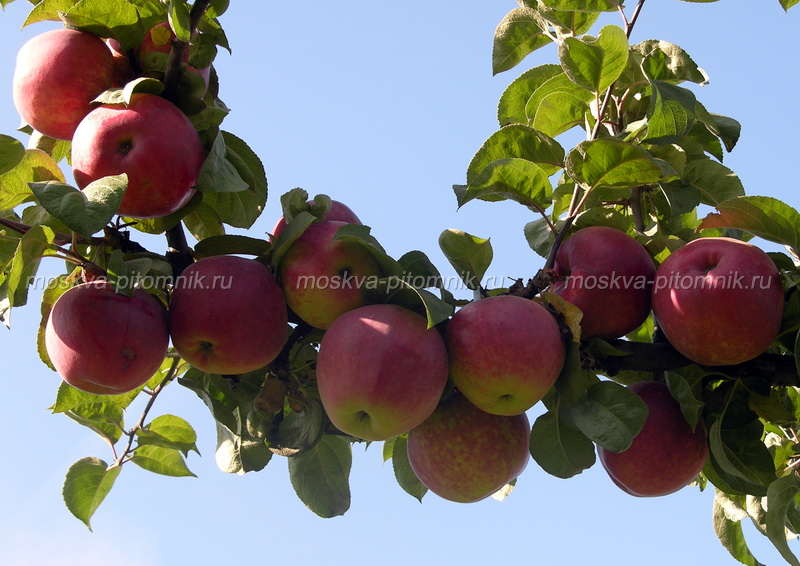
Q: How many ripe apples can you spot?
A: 13